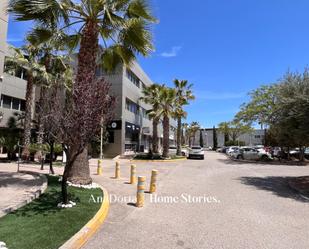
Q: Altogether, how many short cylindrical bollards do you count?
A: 5